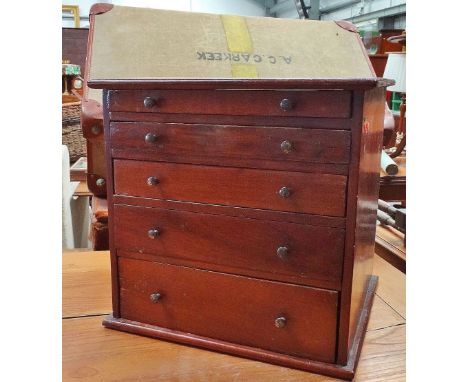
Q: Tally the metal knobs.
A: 10